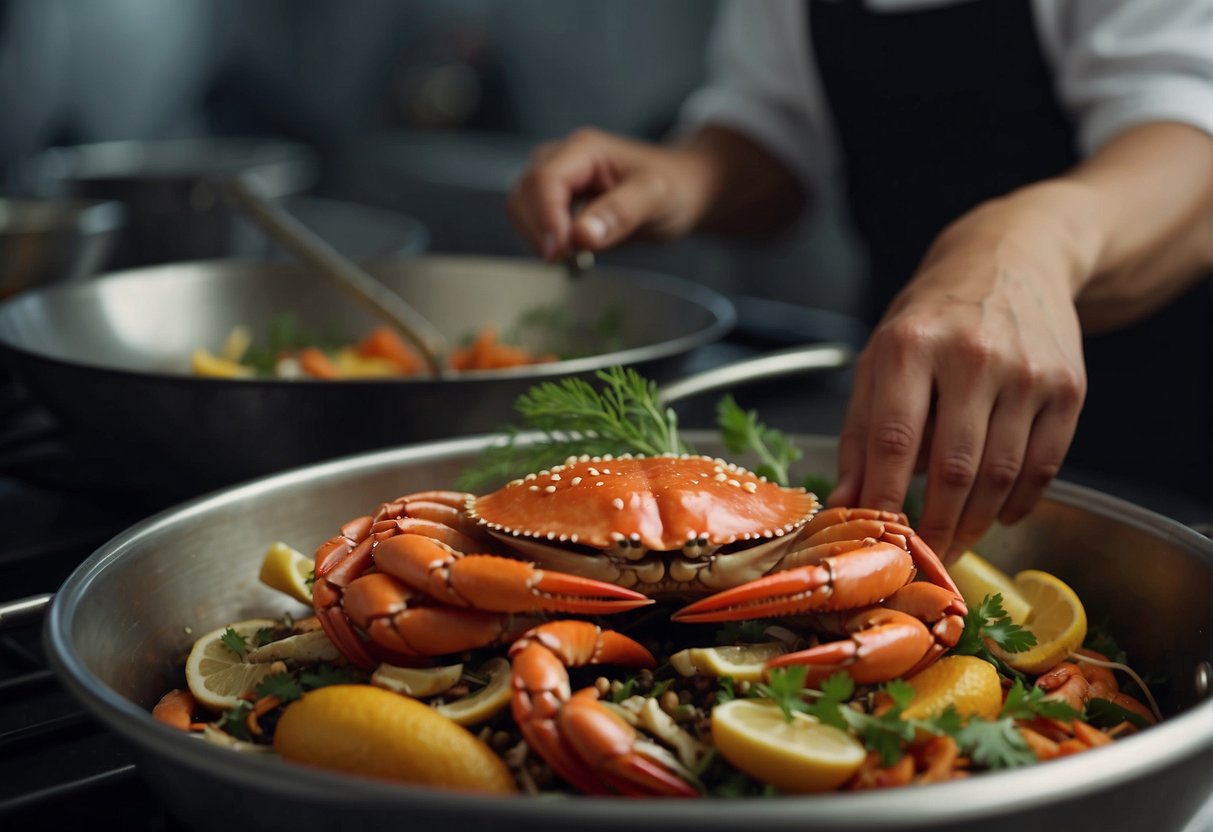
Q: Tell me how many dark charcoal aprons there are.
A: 1